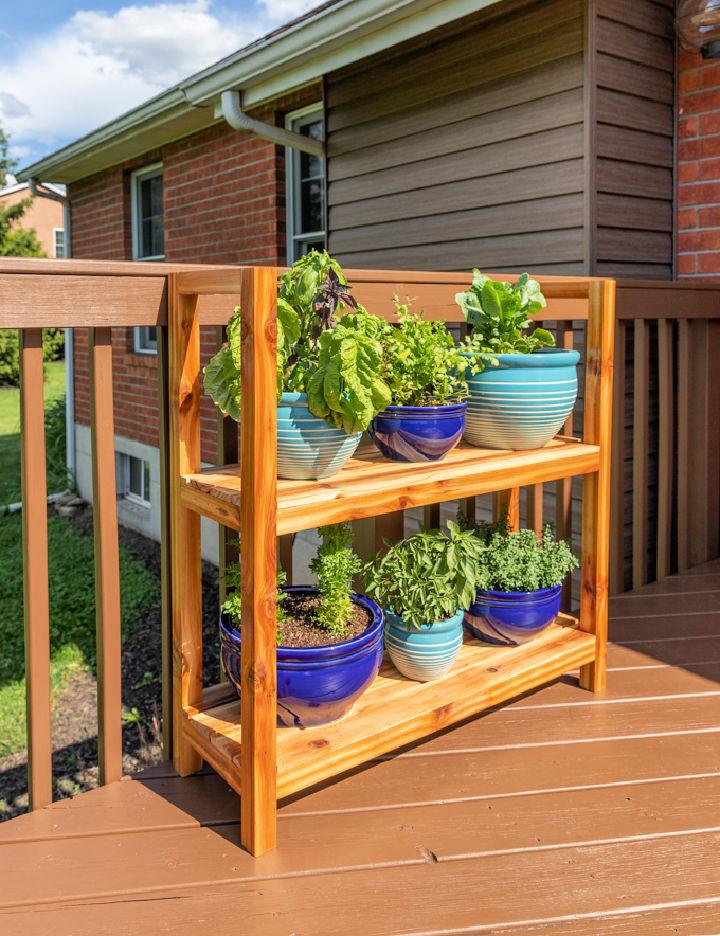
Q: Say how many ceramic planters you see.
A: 6